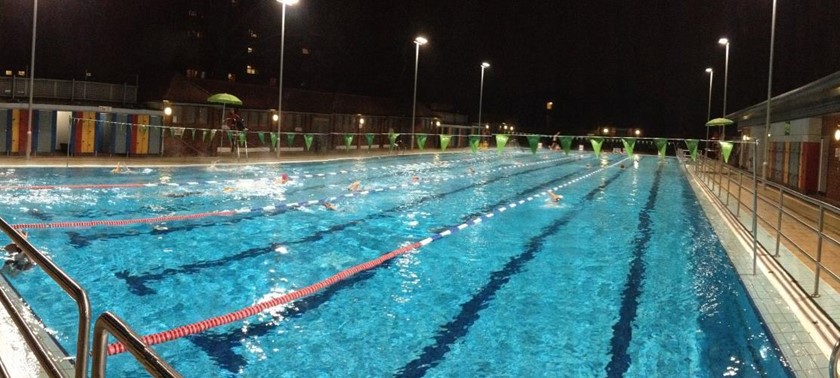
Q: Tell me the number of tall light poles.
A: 7